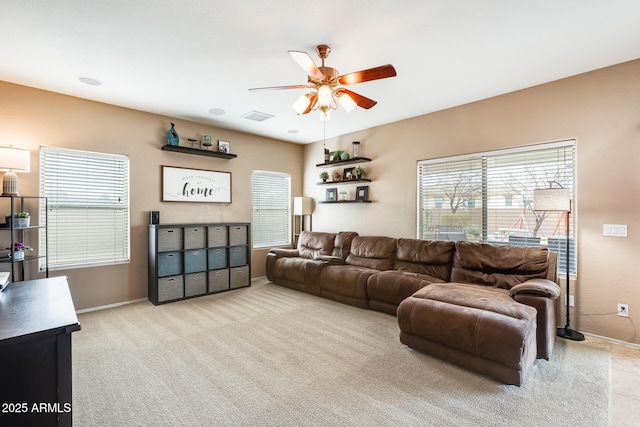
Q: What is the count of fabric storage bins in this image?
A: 12